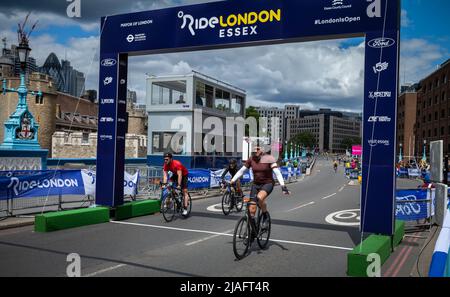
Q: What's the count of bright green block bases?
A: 4